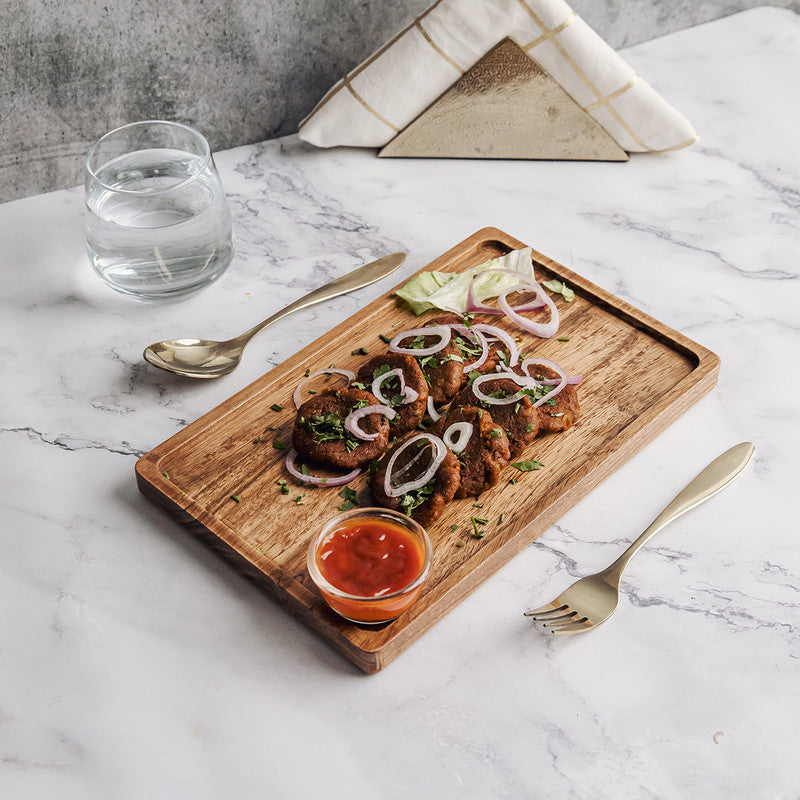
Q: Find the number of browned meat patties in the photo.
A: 8